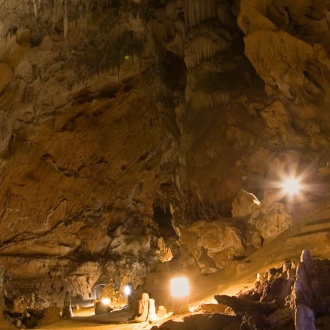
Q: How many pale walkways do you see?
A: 1